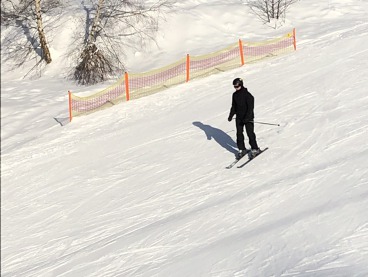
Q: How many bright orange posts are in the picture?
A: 5